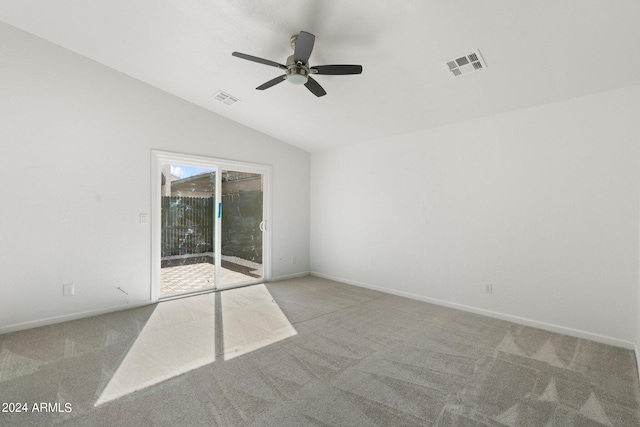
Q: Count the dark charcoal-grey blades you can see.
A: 5